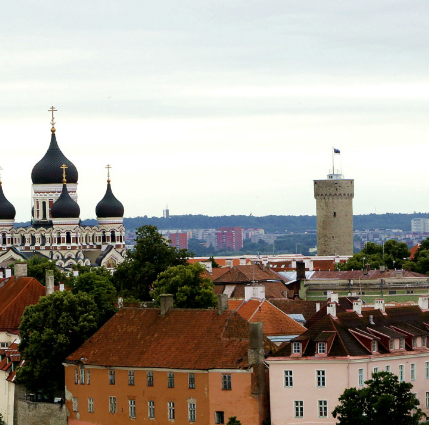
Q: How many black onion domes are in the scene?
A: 4